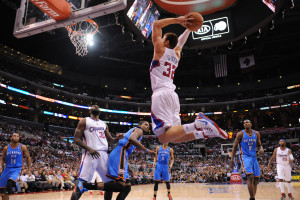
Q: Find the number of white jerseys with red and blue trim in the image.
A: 3